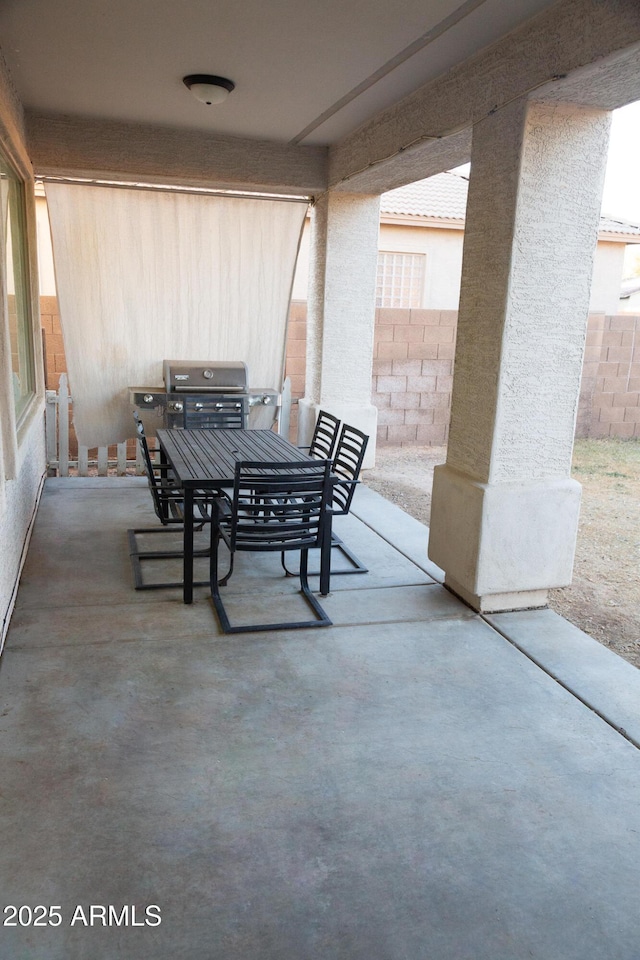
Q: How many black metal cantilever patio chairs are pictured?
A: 6